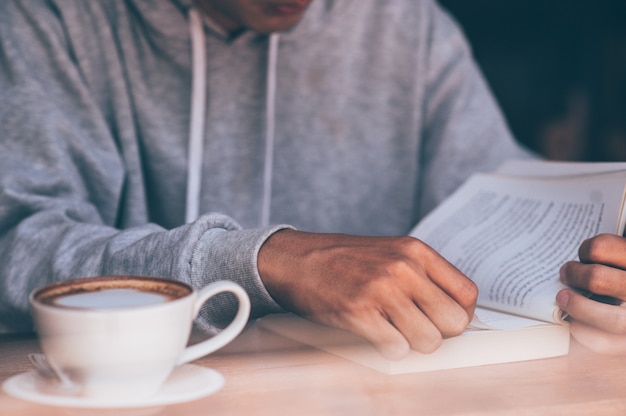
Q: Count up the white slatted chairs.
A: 0